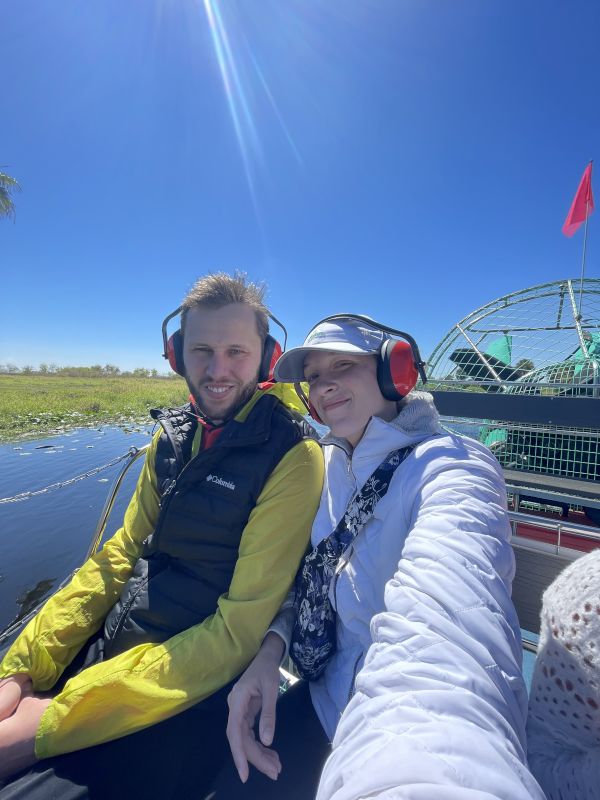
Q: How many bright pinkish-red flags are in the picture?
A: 1